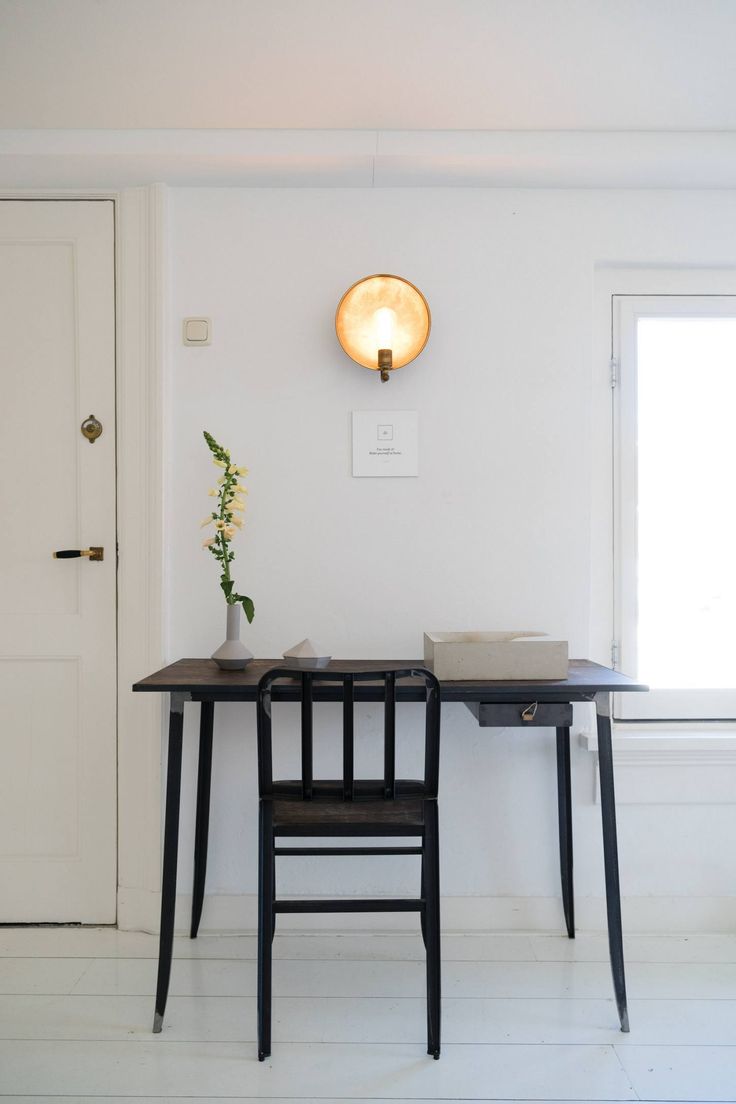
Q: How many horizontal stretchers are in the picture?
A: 2